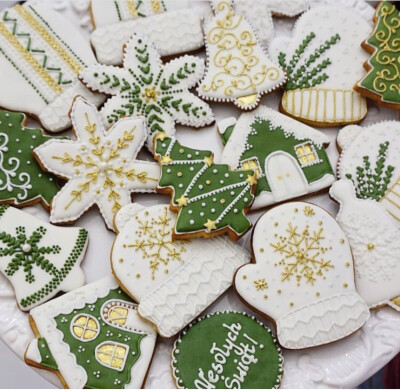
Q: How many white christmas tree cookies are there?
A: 0